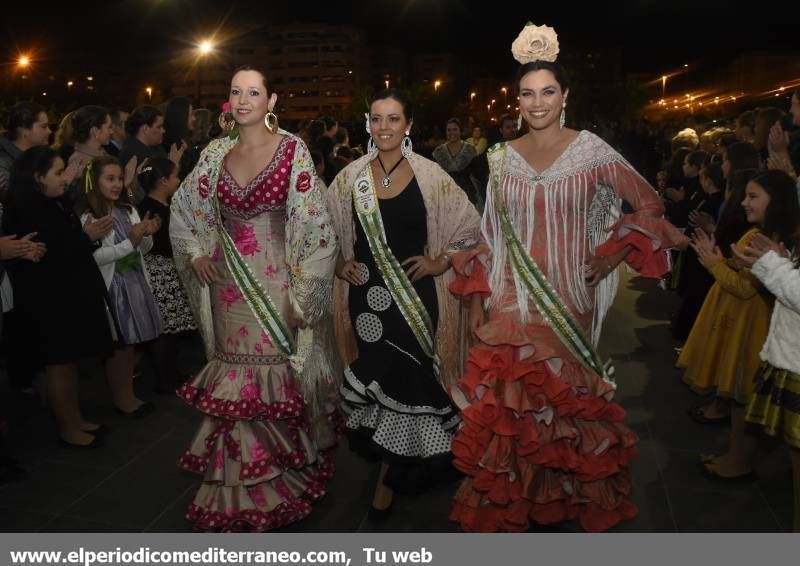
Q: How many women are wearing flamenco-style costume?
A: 3